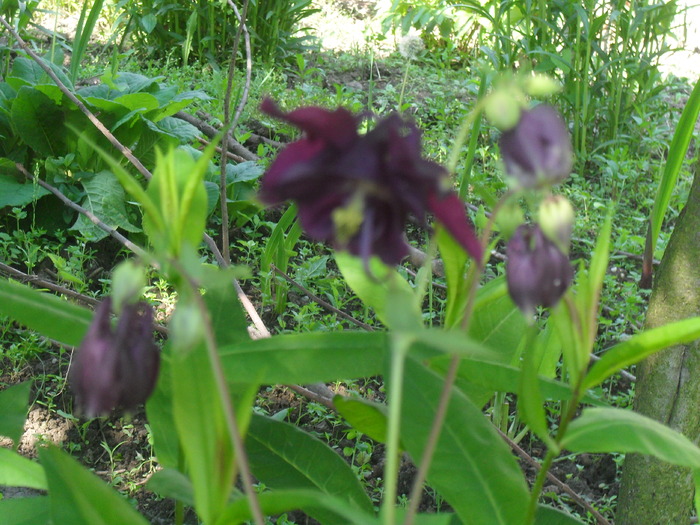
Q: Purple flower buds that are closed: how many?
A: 3